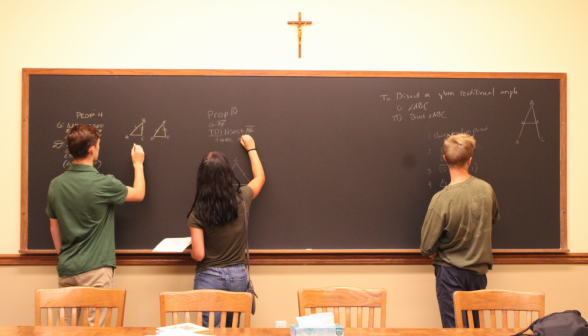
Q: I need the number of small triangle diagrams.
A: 2